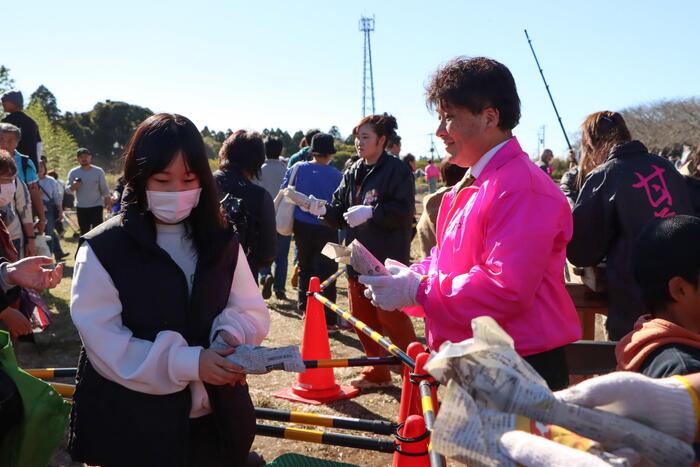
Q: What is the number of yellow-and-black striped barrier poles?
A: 6